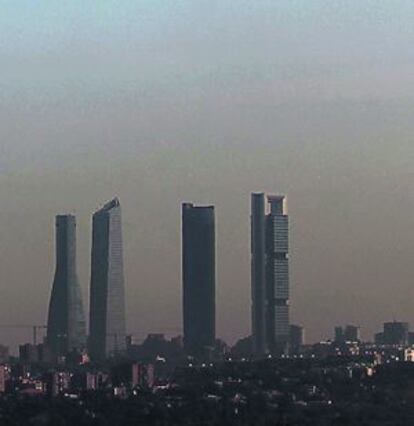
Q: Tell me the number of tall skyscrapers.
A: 4